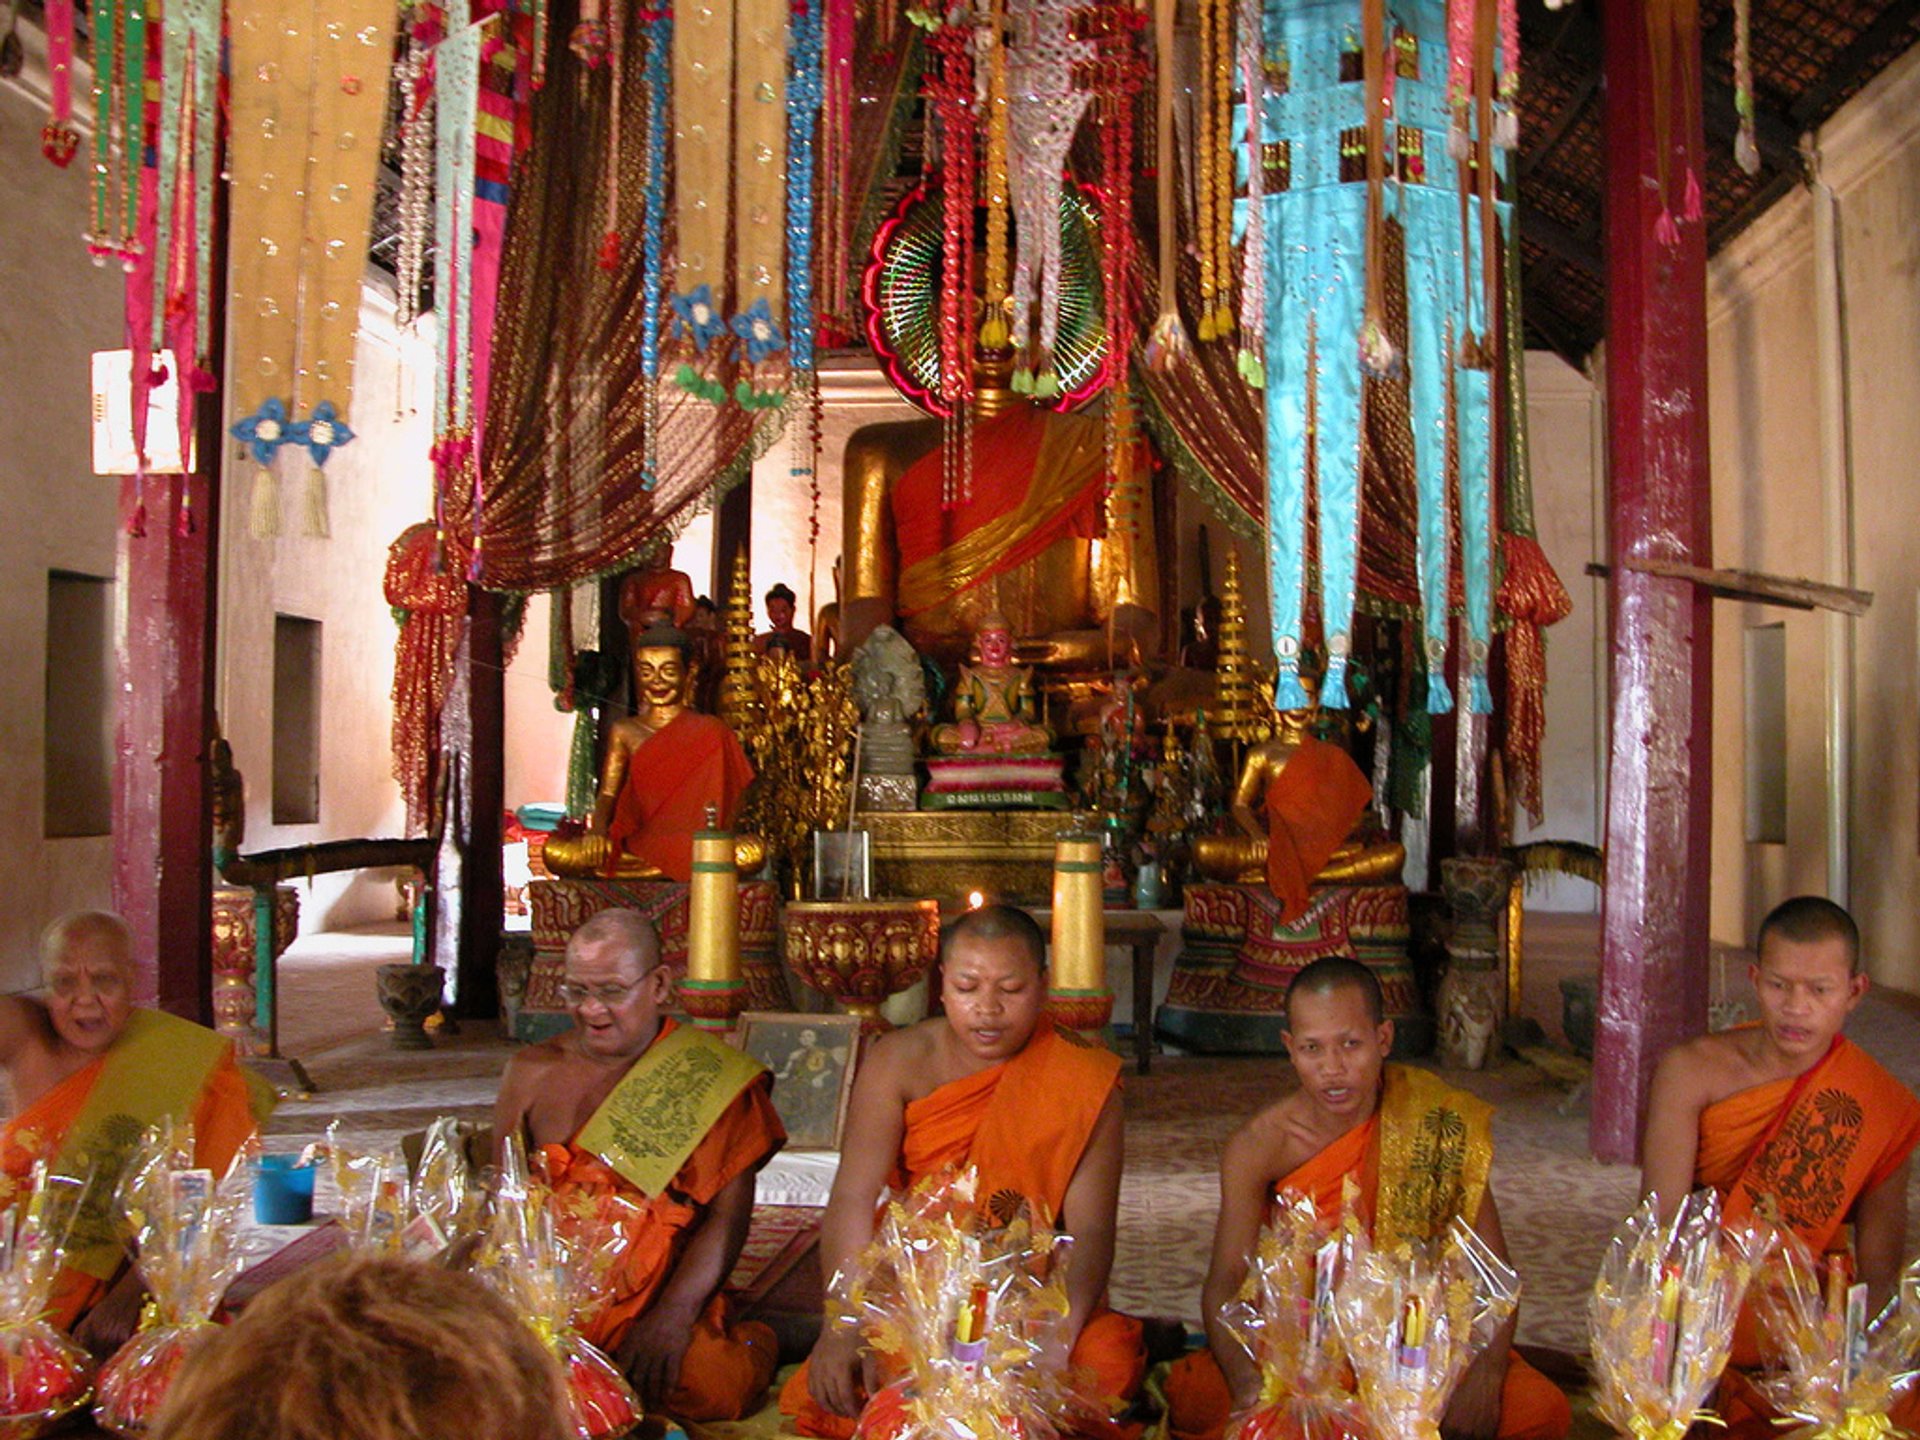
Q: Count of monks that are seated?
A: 5